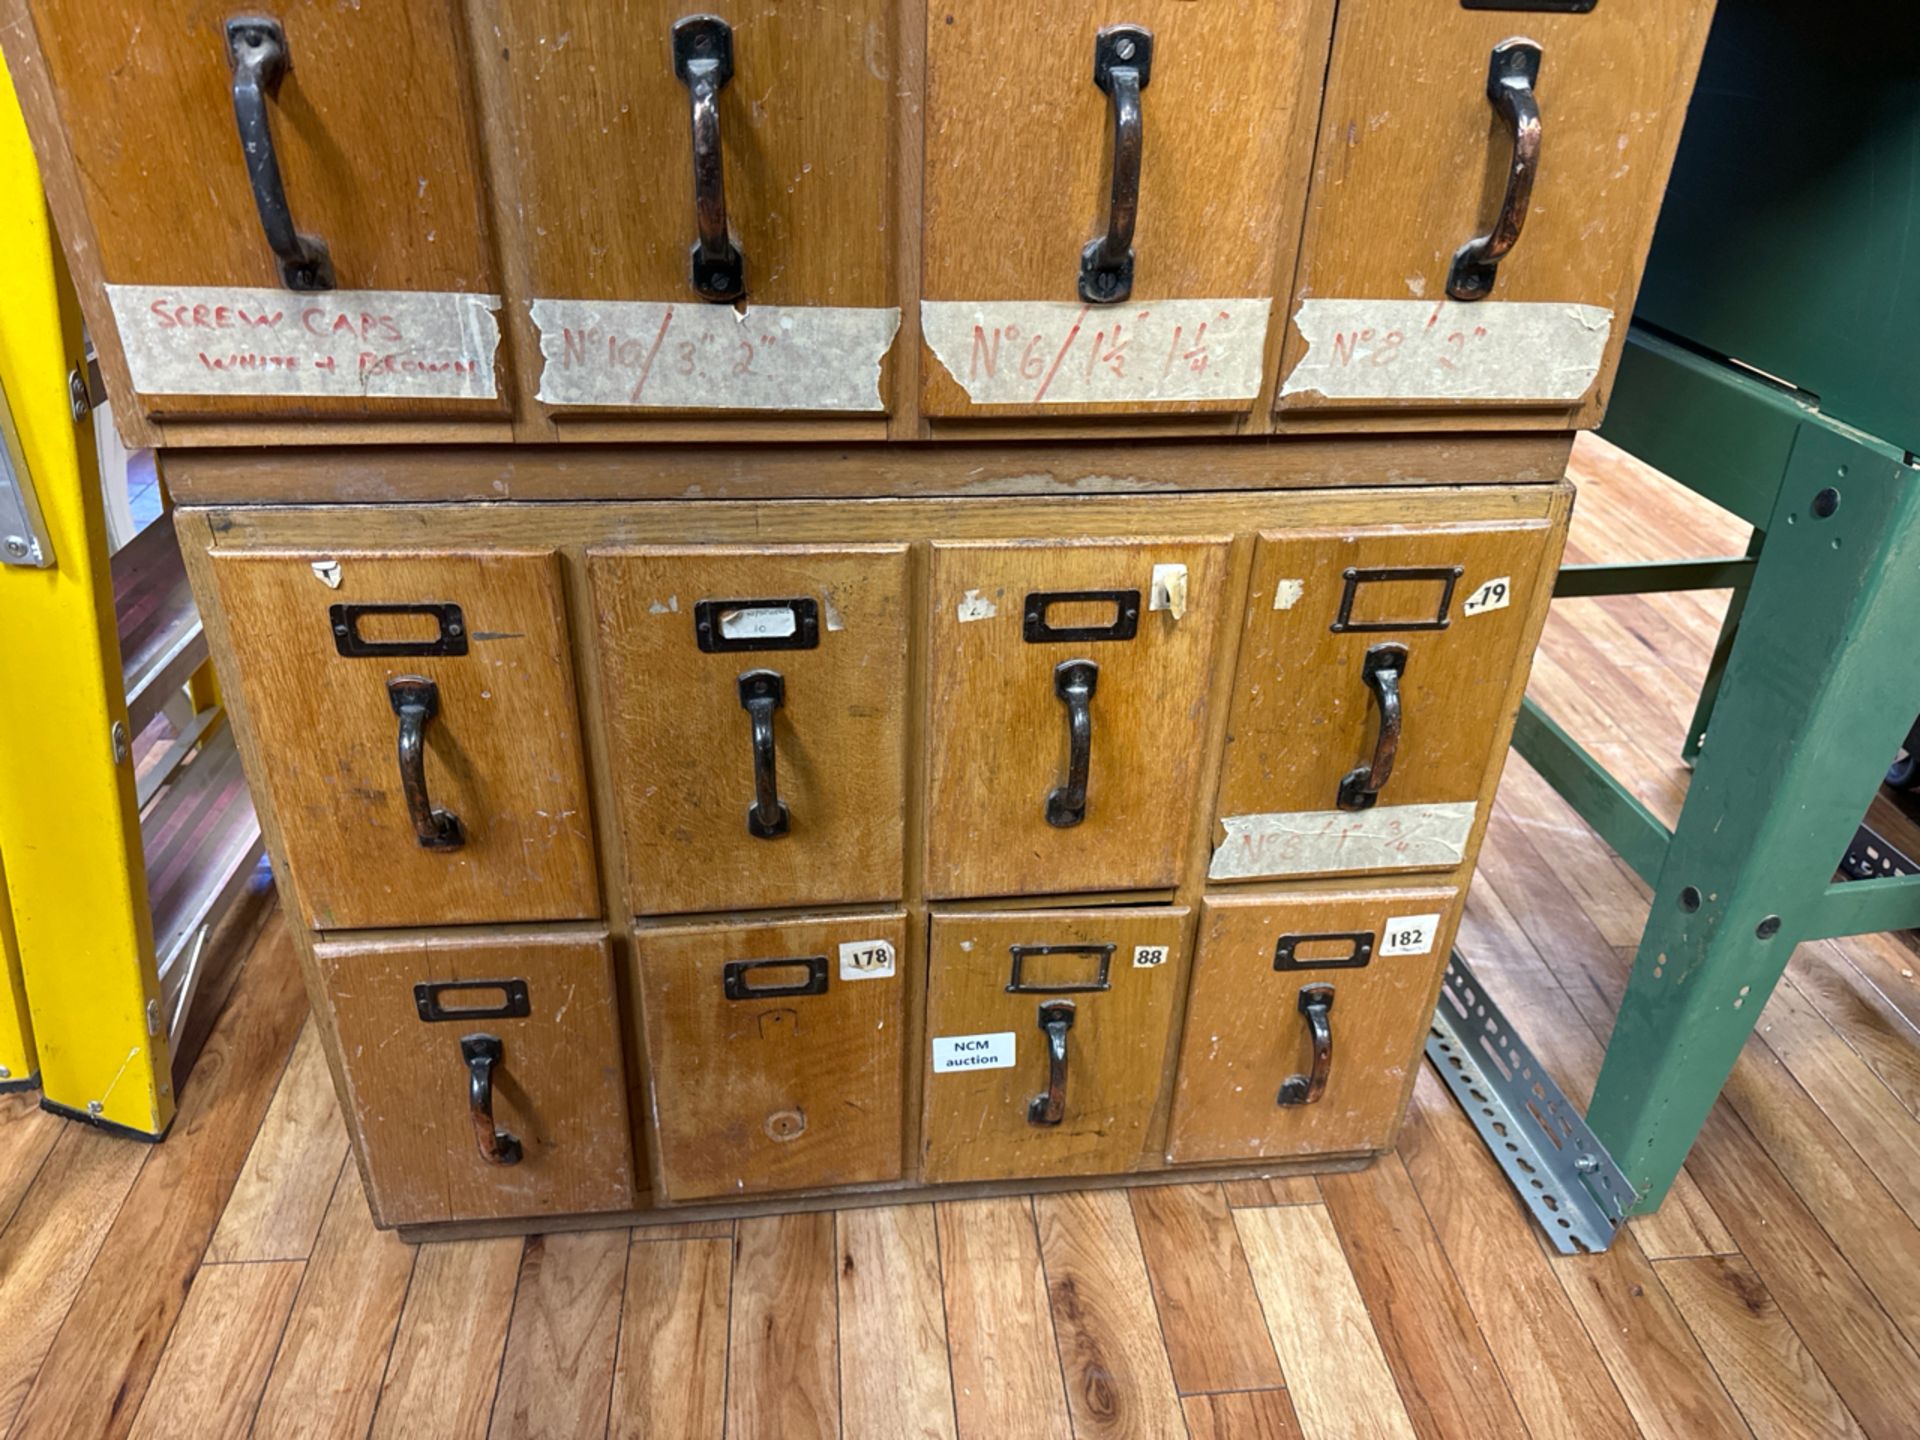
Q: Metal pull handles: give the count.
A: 11